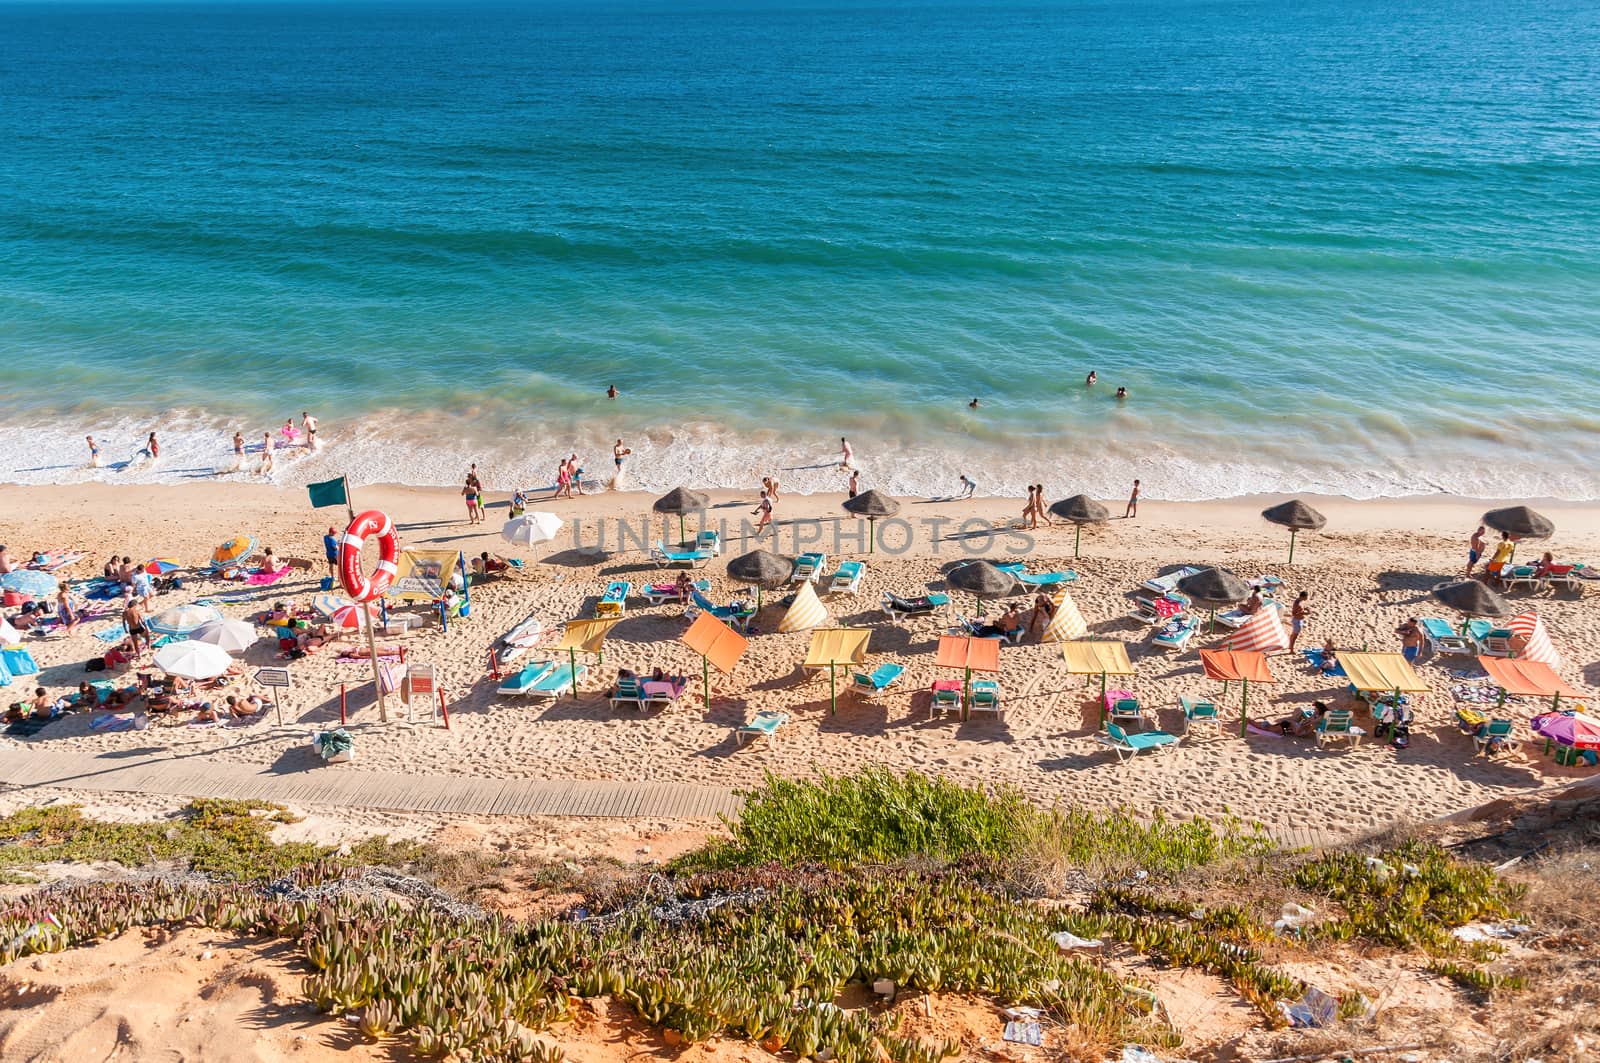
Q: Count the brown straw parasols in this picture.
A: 9